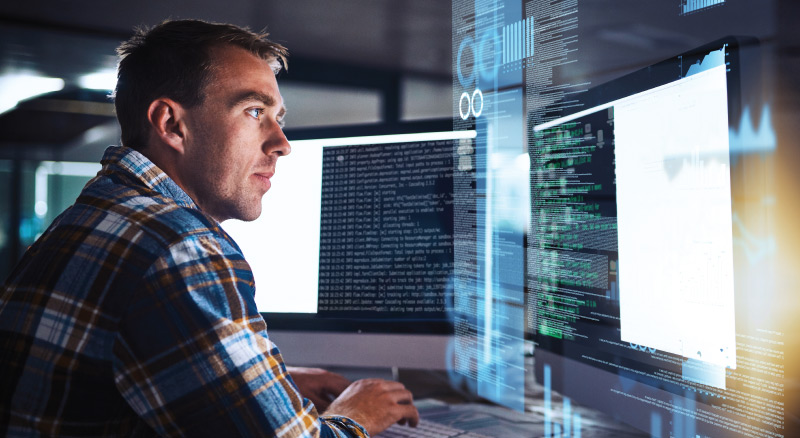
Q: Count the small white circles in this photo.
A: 2